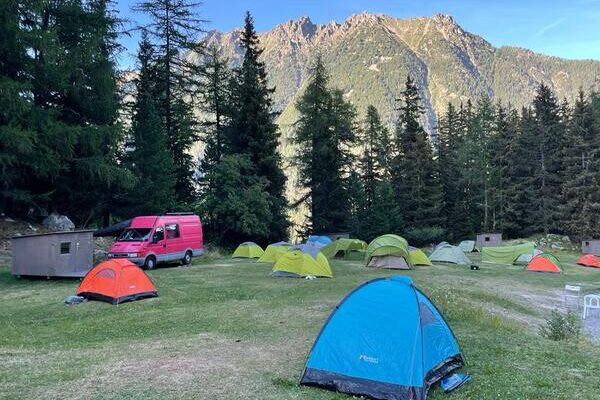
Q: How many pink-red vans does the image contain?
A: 1